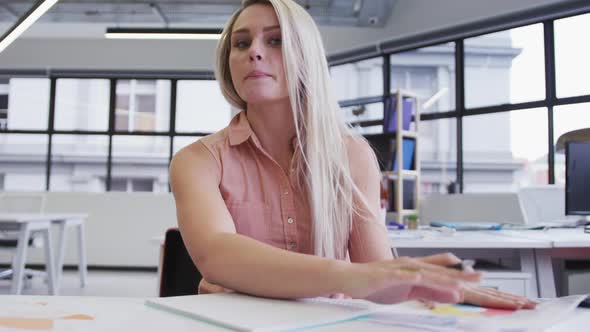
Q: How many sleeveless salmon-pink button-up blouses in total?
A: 1